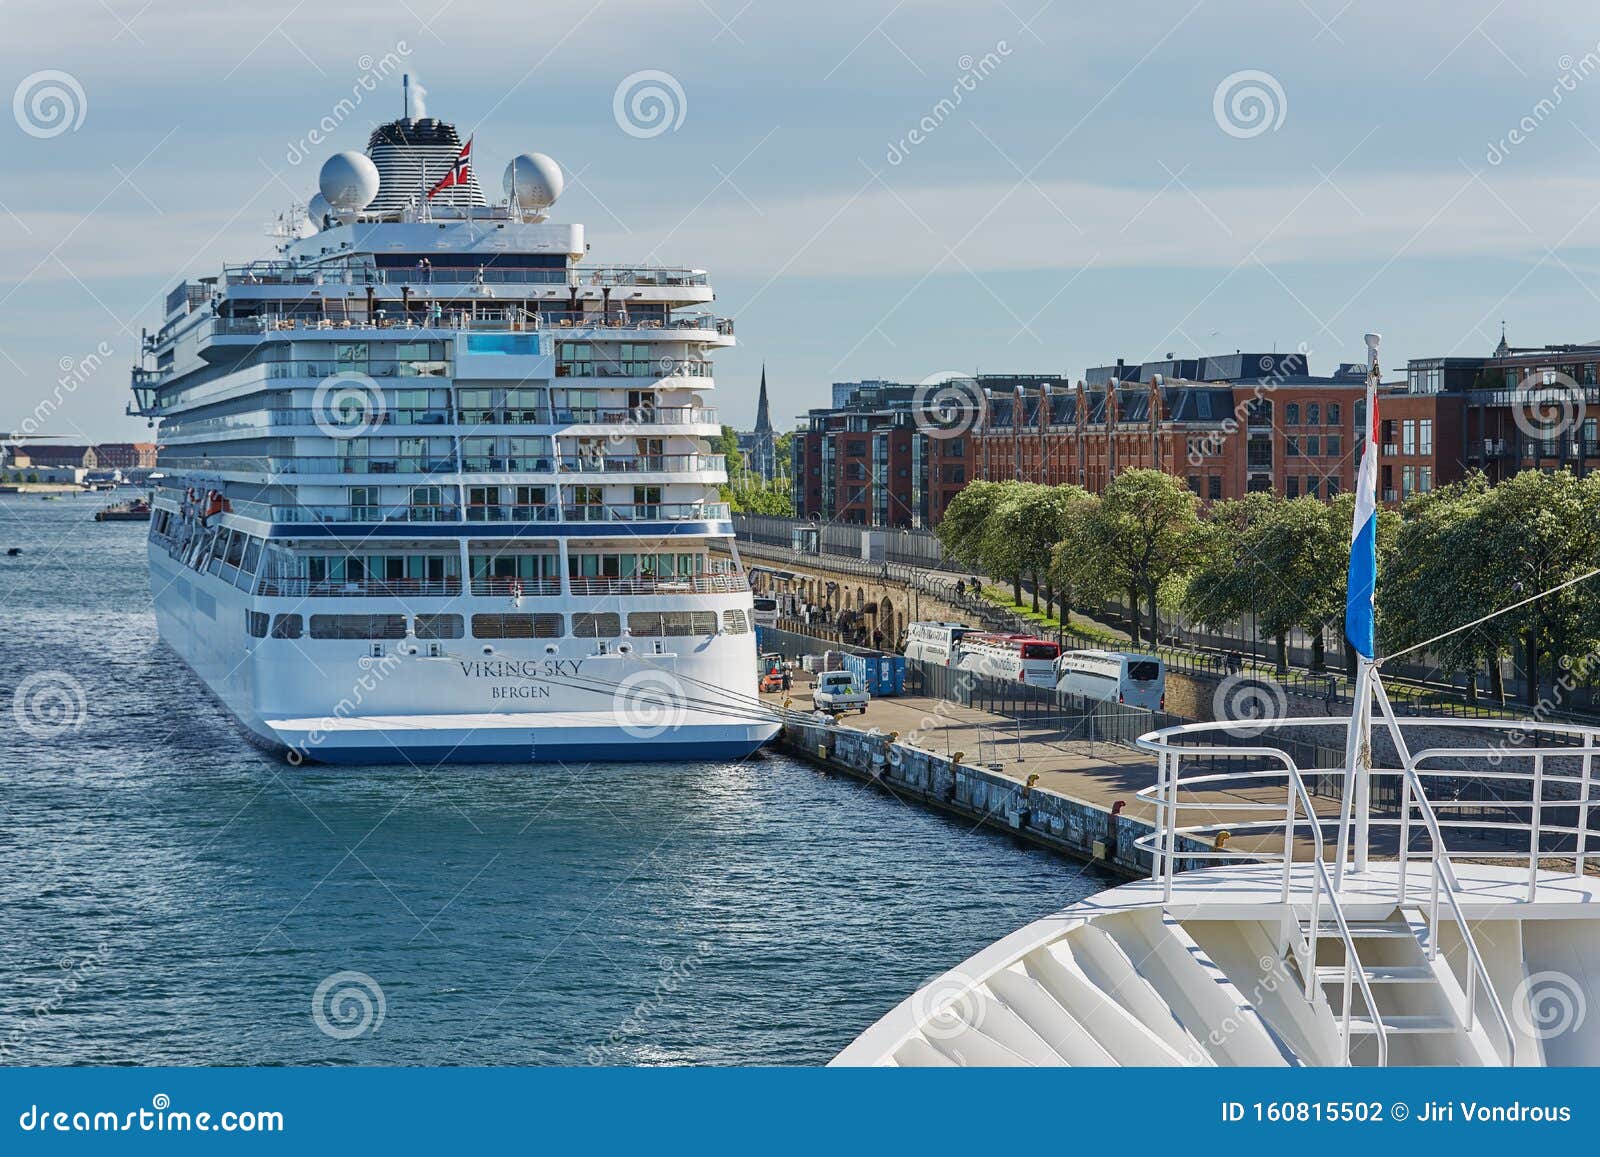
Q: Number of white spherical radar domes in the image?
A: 3